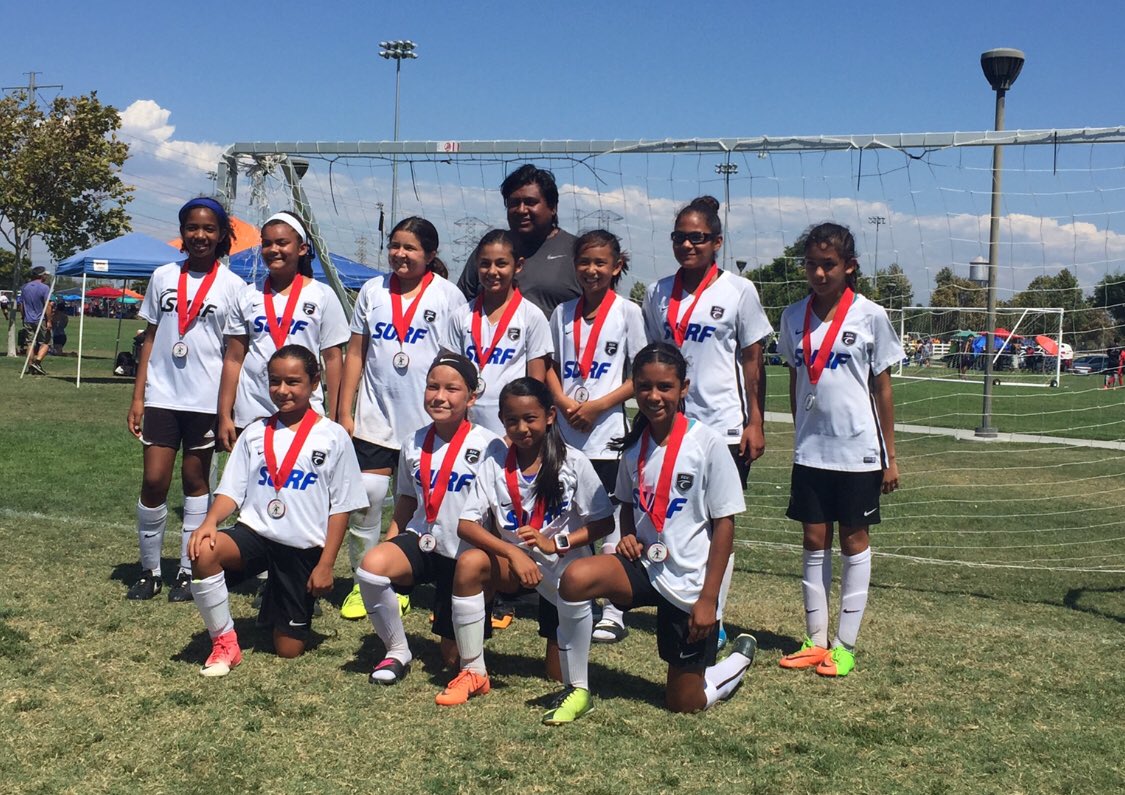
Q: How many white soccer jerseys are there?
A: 11